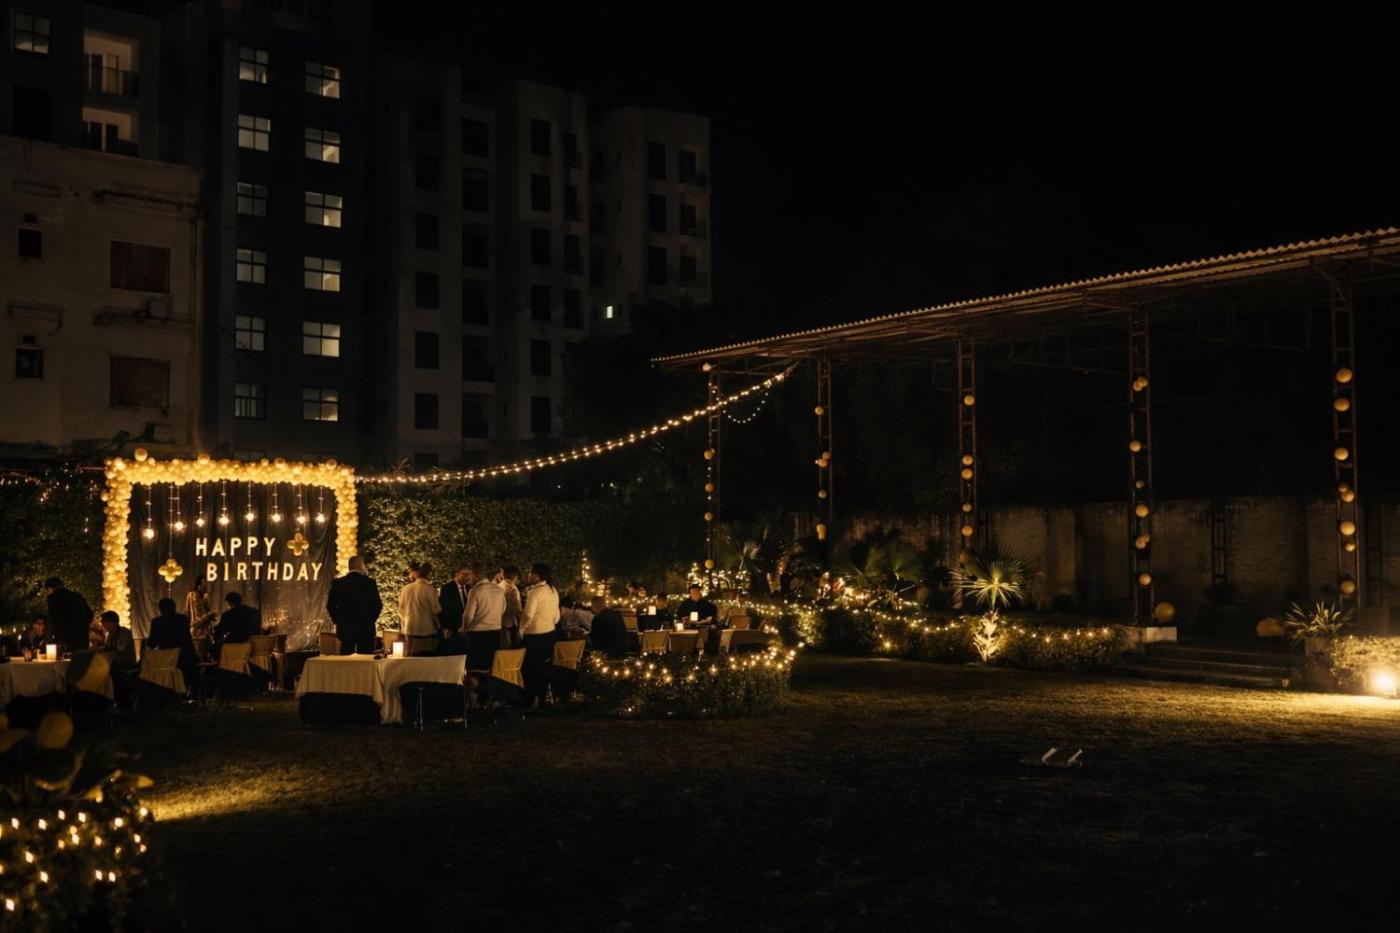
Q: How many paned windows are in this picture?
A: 13